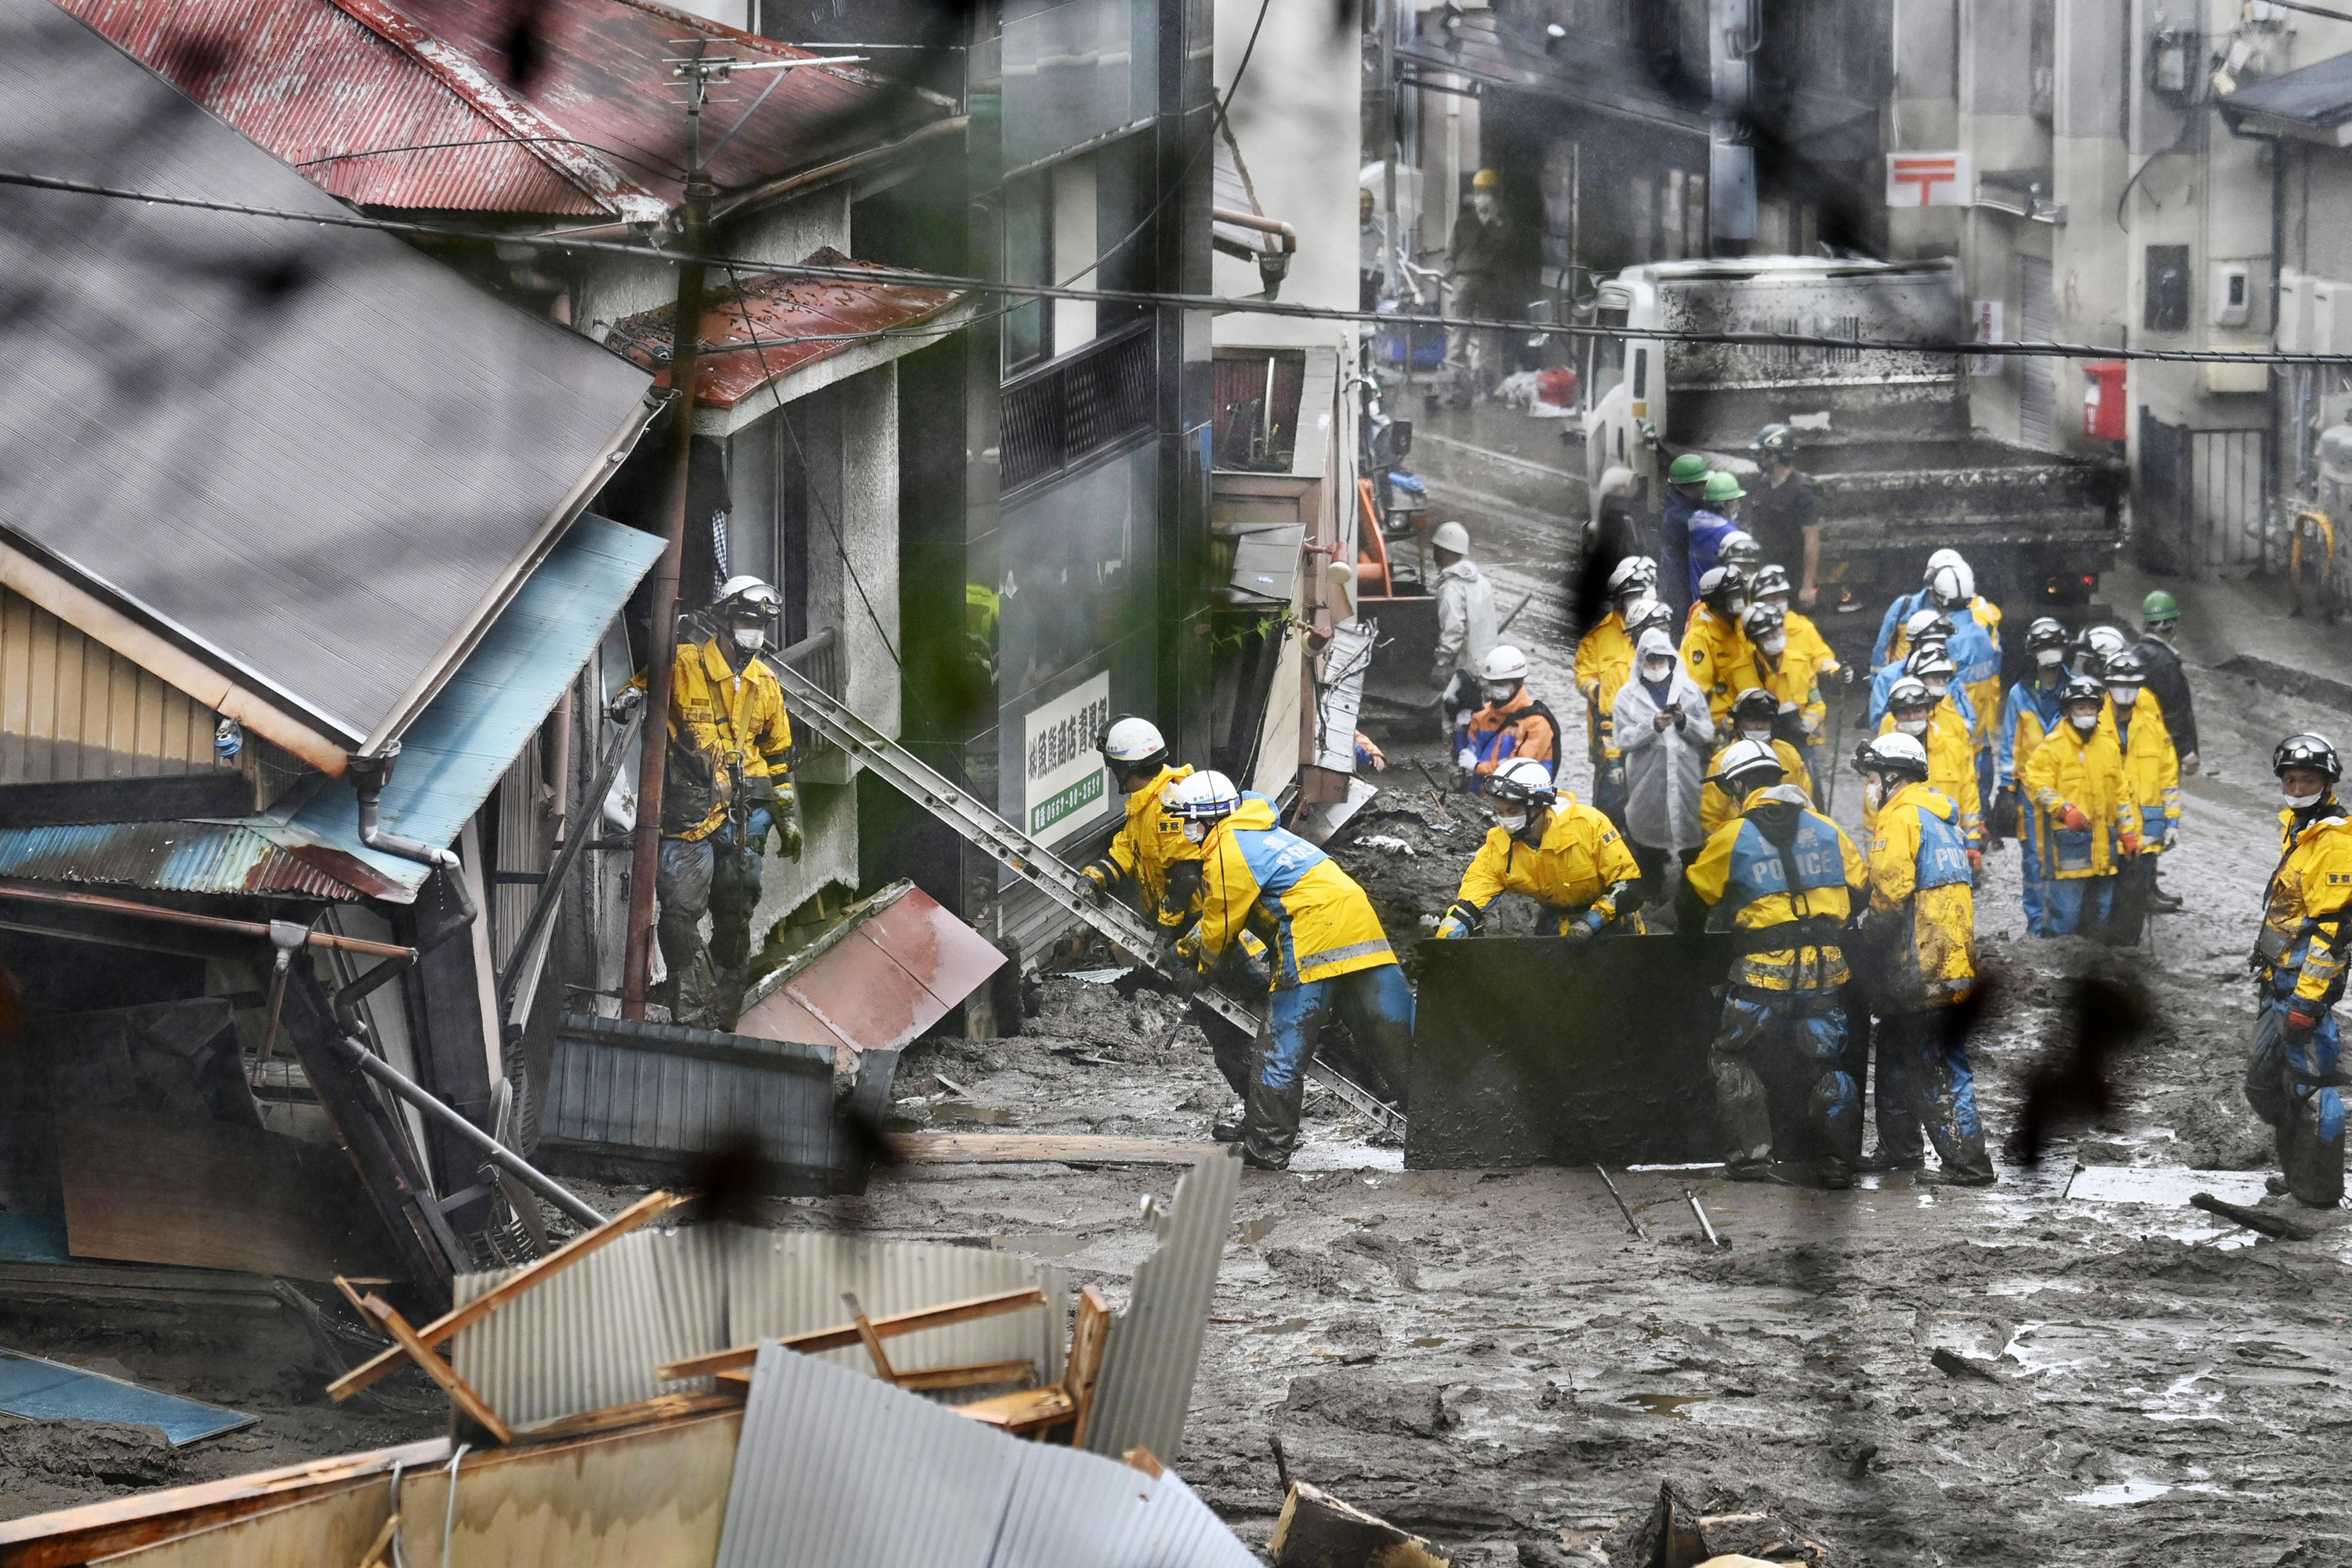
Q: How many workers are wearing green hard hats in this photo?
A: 3